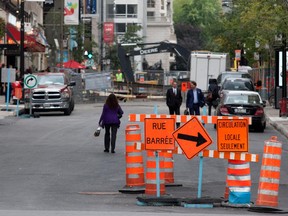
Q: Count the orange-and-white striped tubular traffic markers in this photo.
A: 5